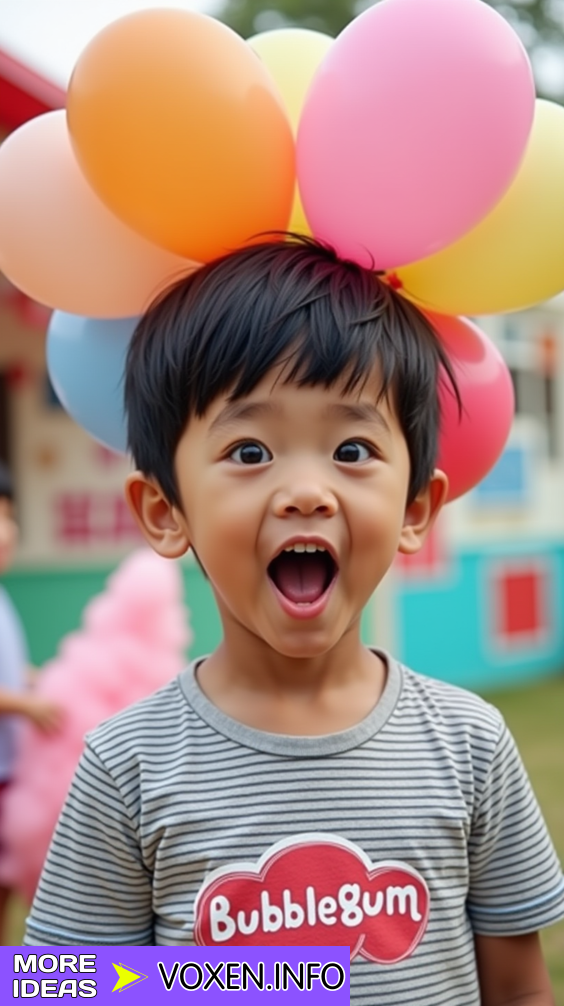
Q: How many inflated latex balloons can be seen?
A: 7